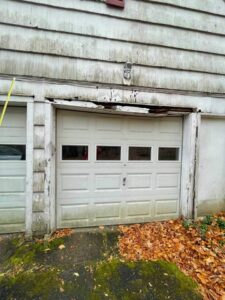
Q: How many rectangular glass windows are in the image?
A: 5